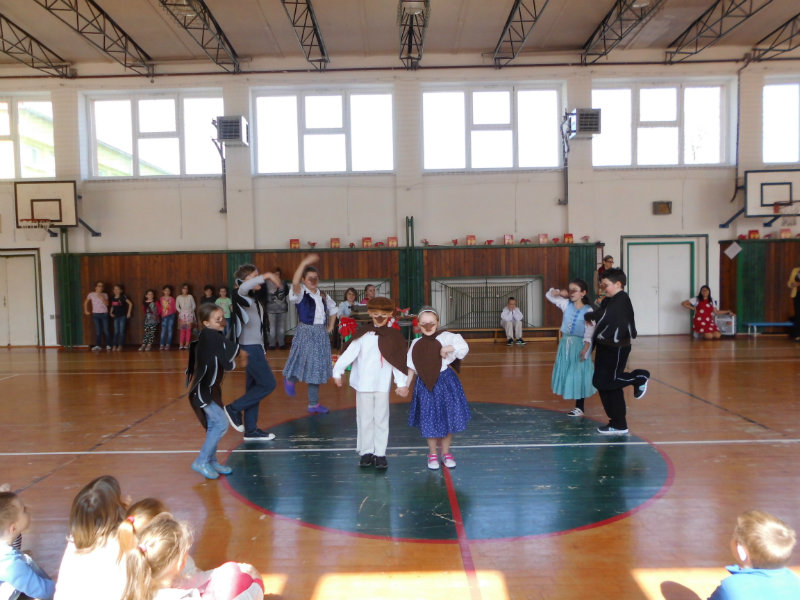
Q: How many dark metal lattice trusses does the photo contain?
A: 9